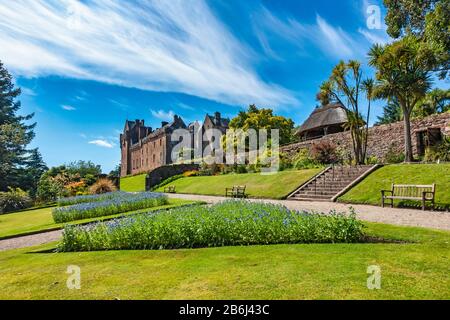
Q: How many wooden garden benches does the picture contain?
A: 3